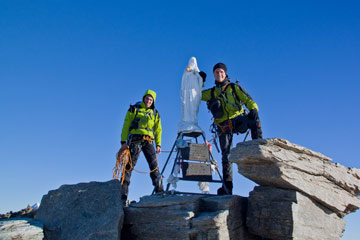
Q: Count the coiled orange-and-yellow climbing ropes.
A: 1